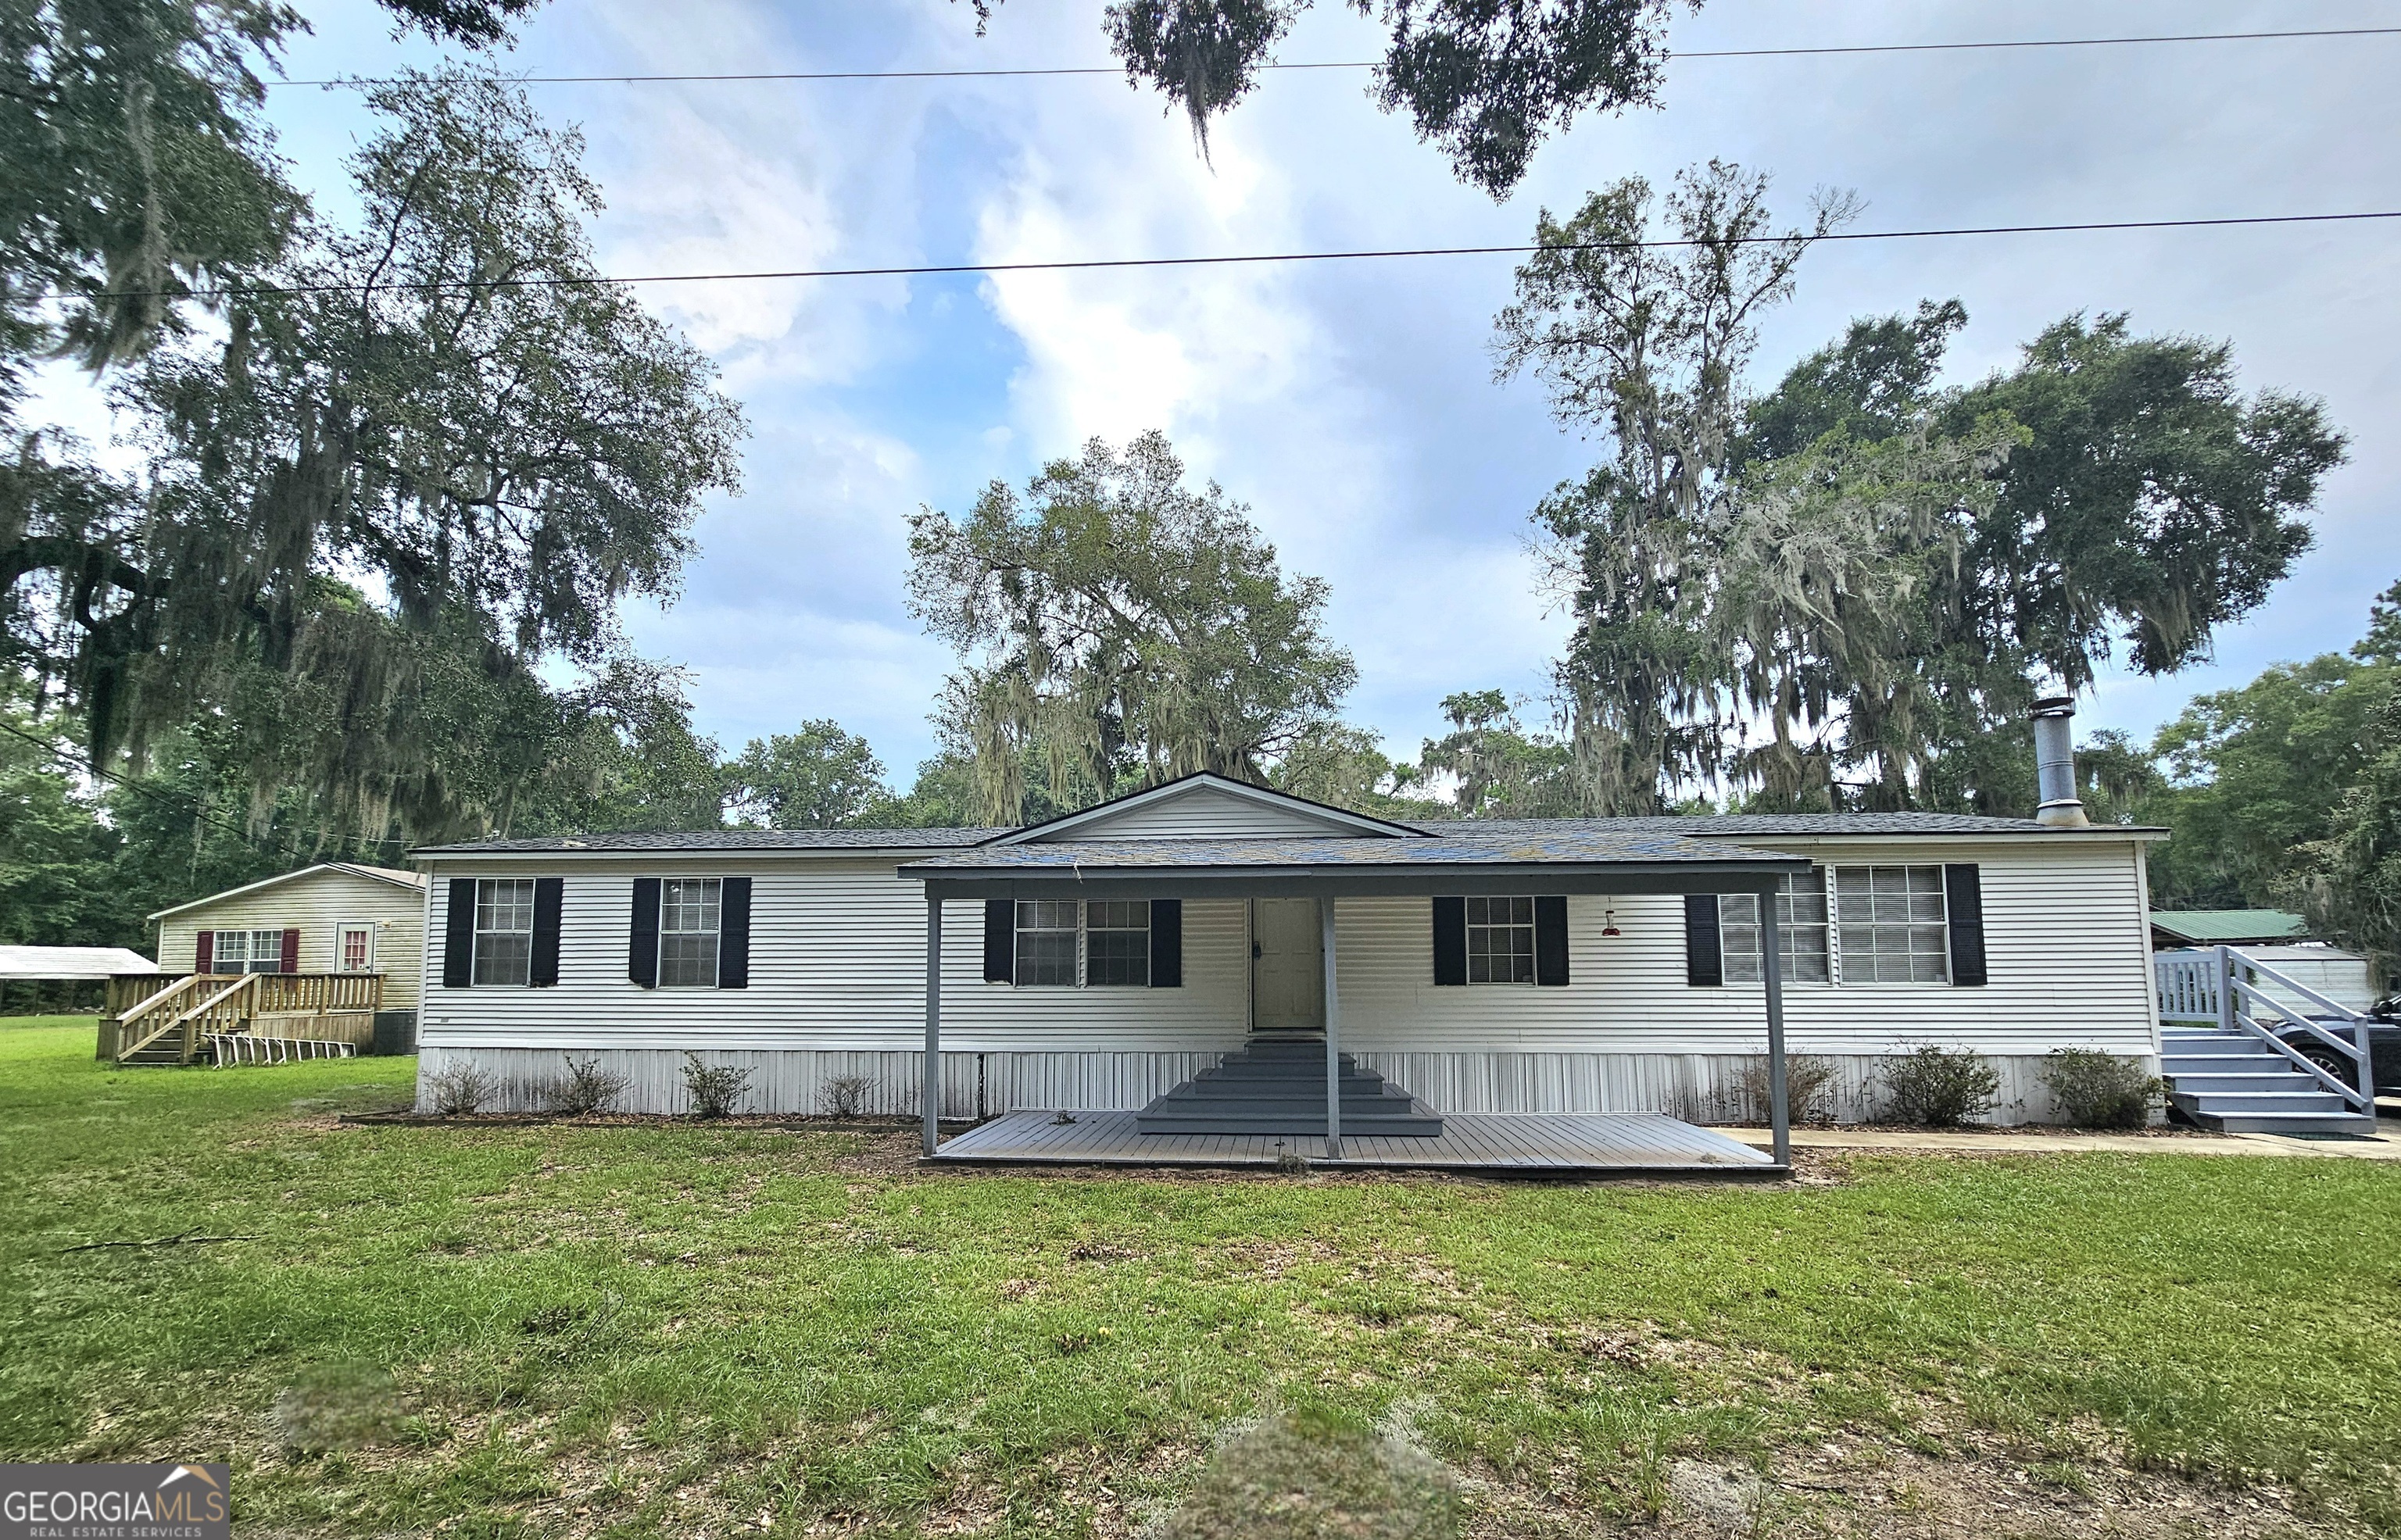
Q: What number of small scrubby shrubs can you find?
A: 7